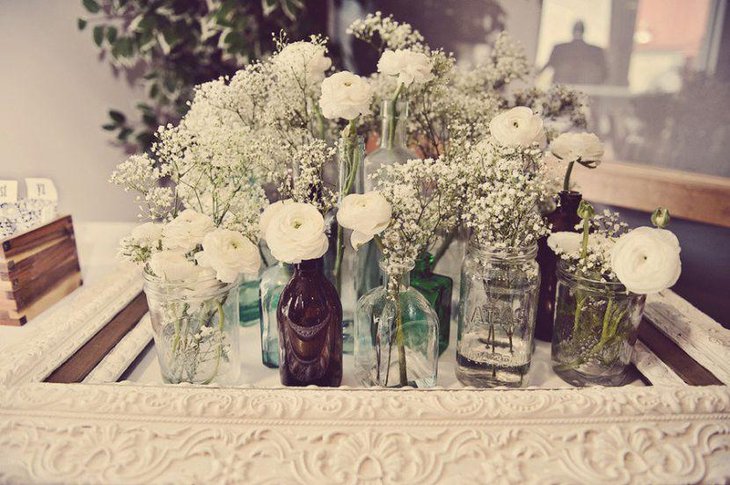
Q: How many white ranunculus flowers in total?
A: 13